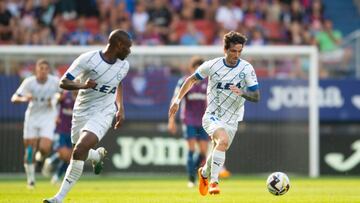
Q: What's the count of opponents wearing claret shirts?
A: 2